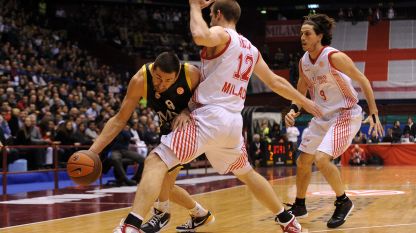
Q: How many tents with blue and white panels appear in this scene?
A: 0